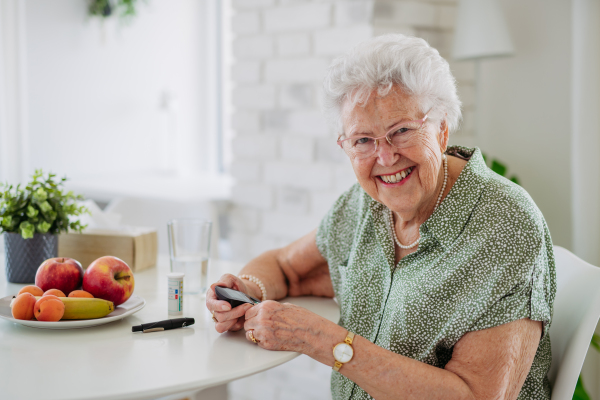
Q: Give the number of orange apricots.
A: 5